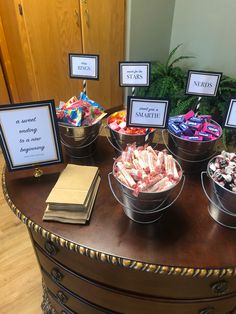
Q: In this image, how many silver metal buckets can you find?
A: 5